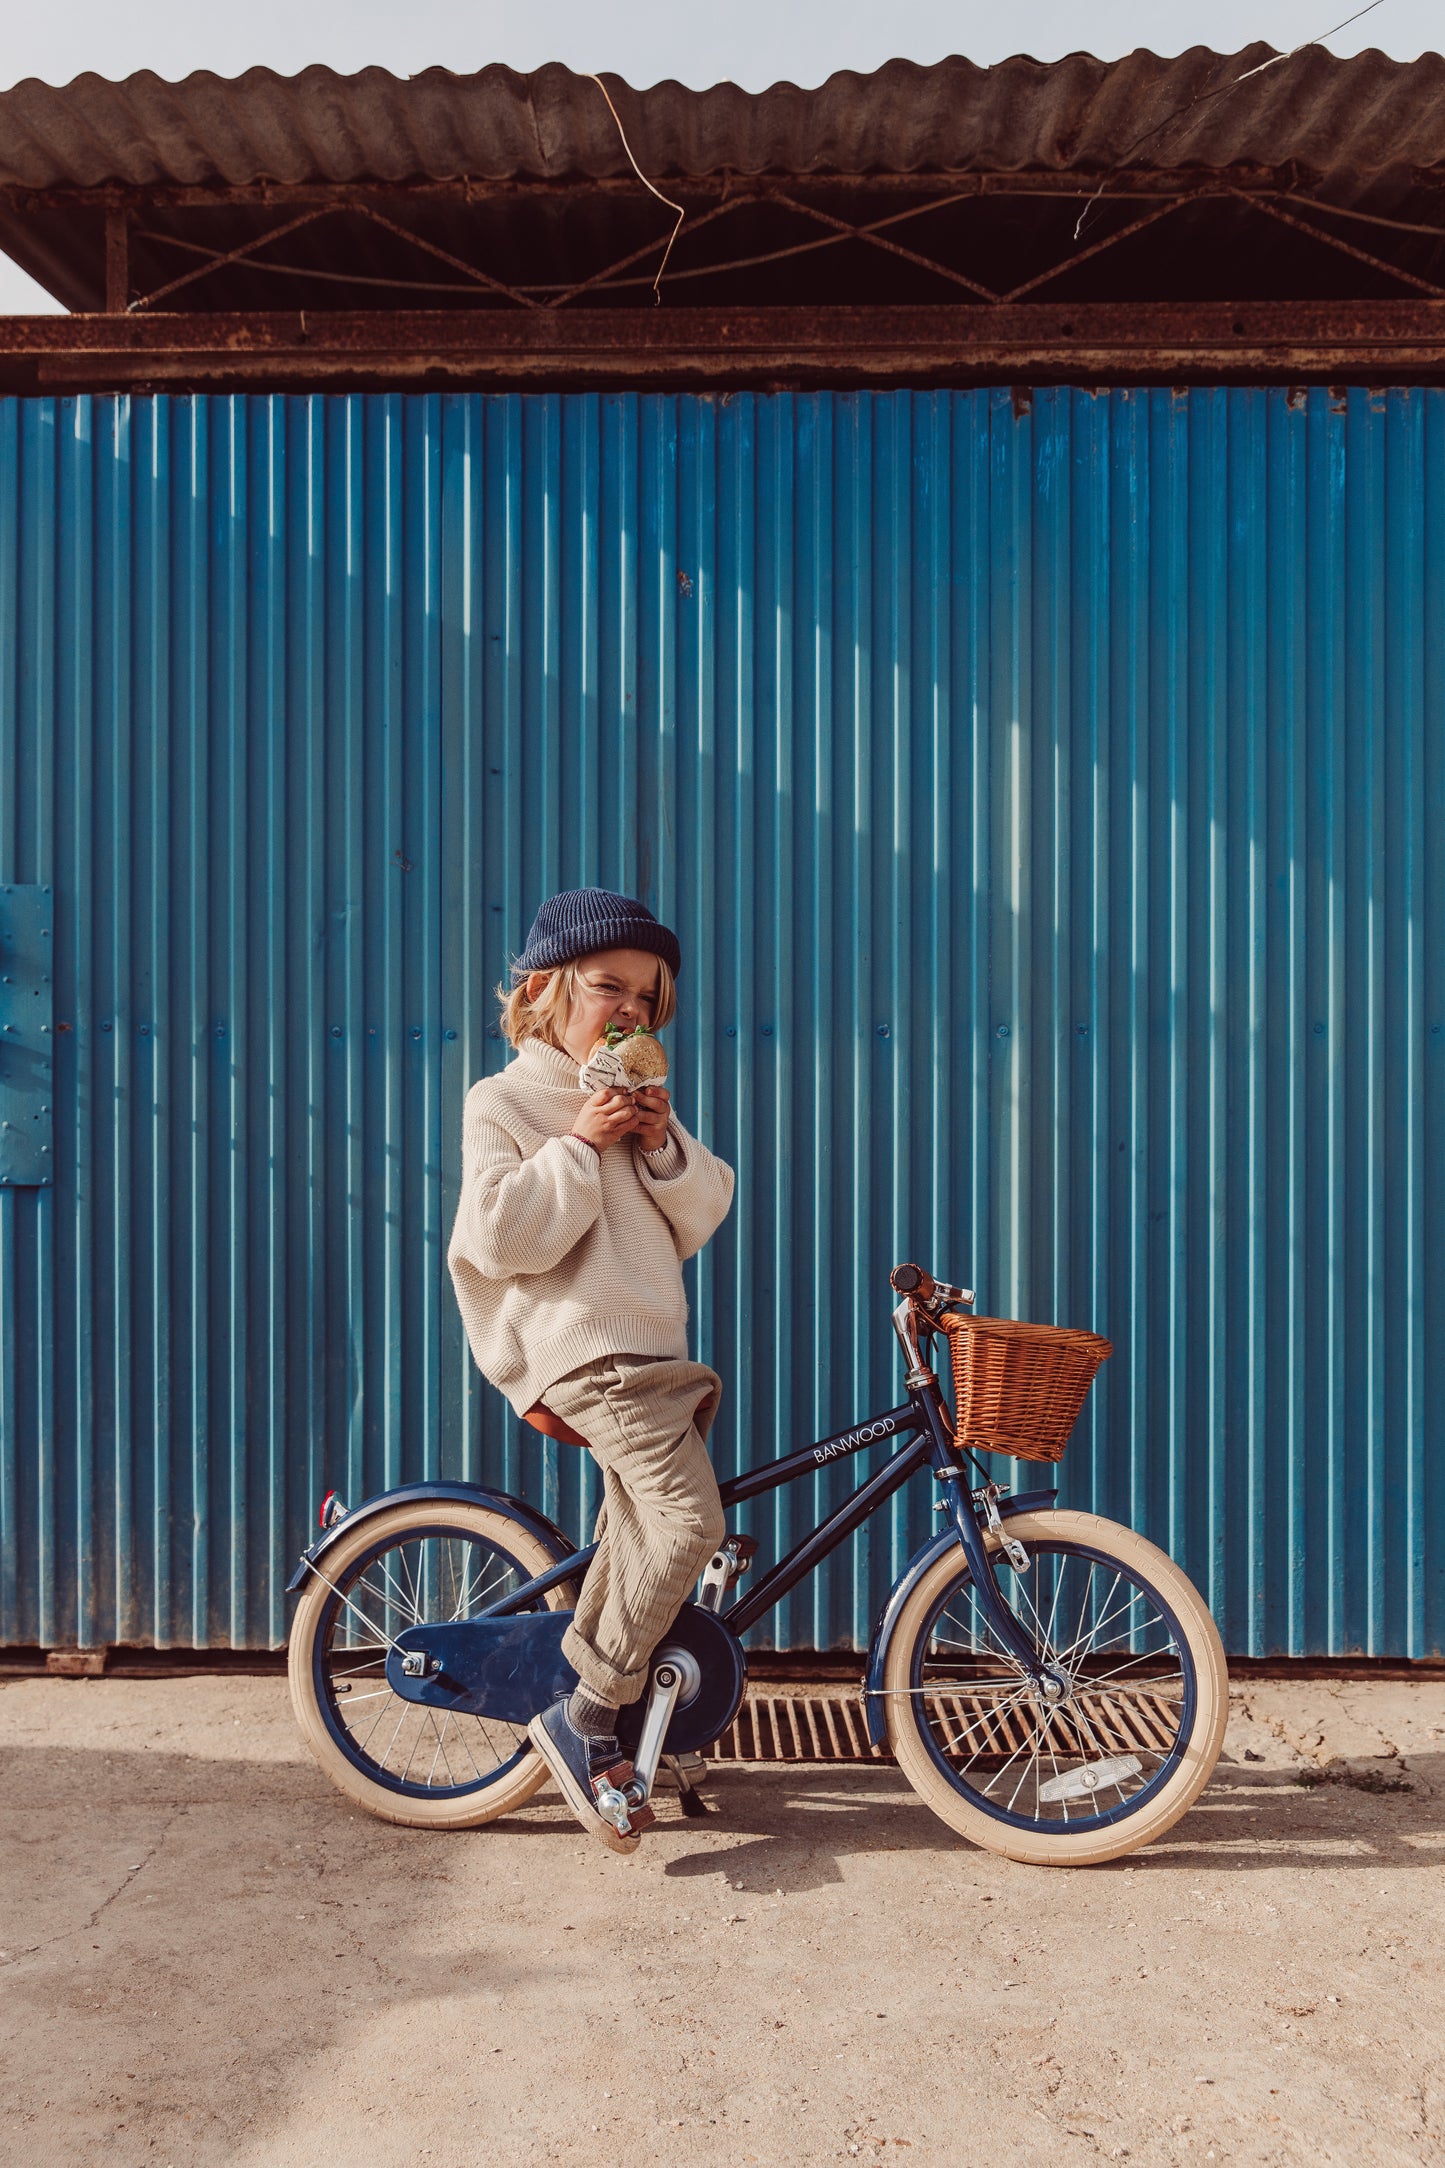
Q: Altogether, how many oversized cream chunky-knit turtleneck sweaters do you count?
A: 1